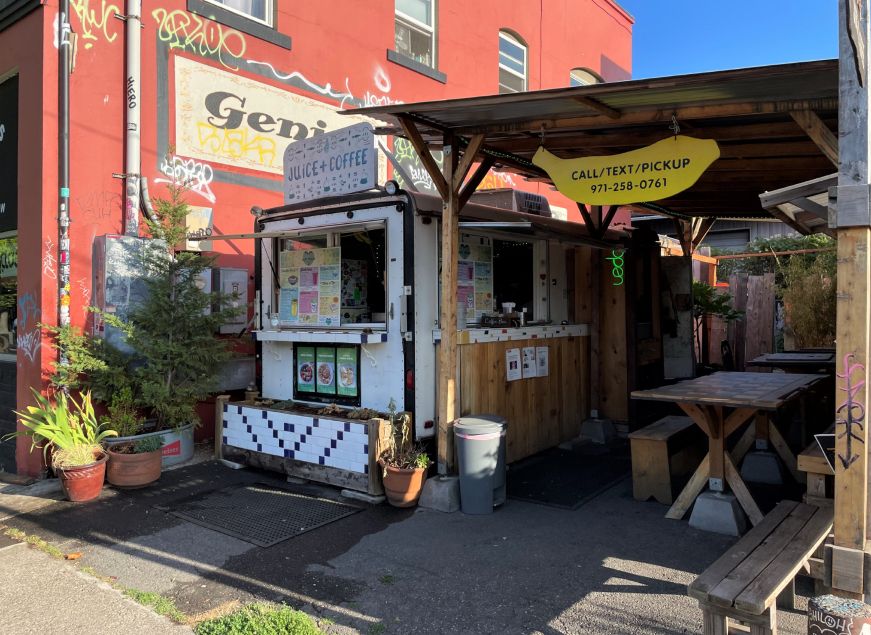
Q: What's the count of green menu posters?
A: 3